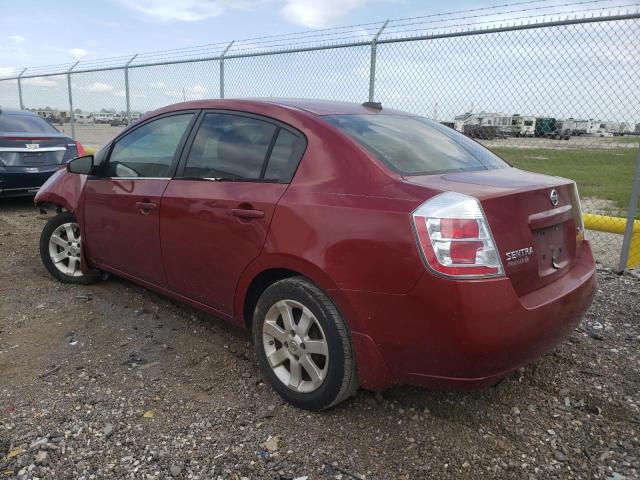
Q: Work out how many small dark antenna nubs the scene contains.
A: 1